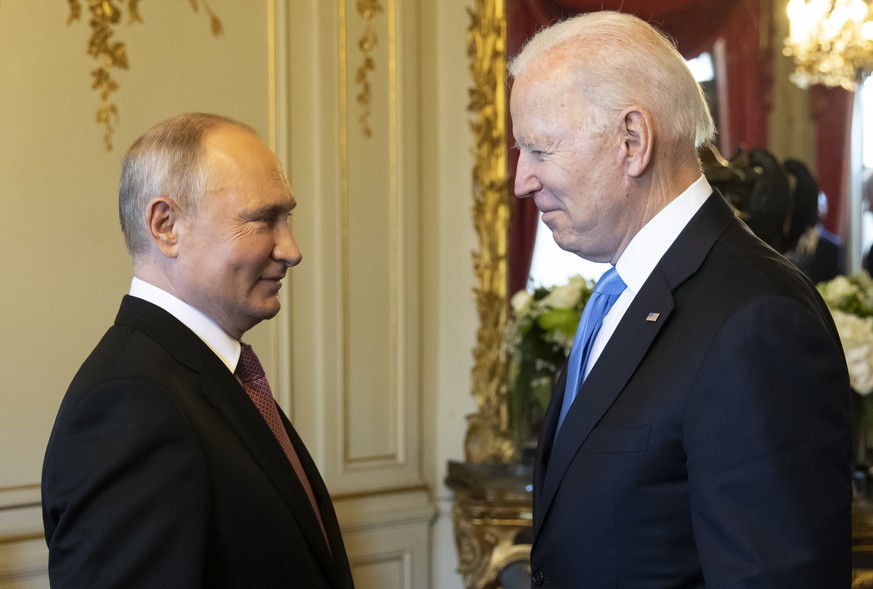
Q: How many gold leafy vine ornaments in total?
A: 2